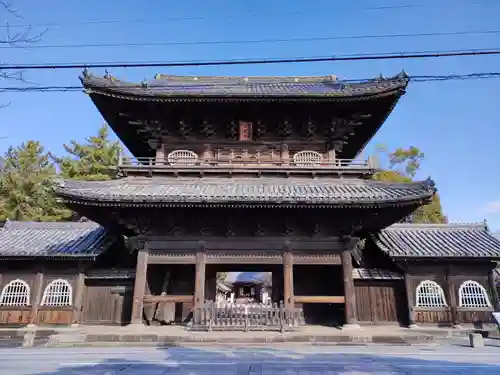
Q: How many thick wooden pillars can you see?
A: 4